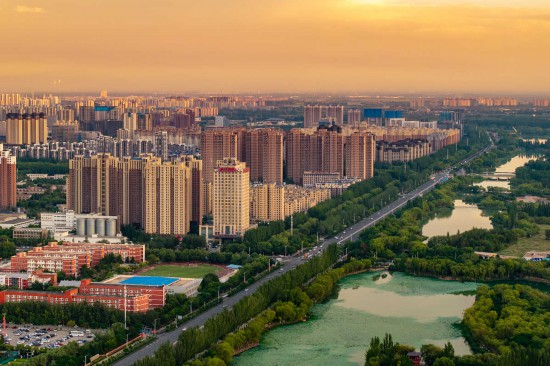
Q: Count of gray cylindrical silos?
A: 4